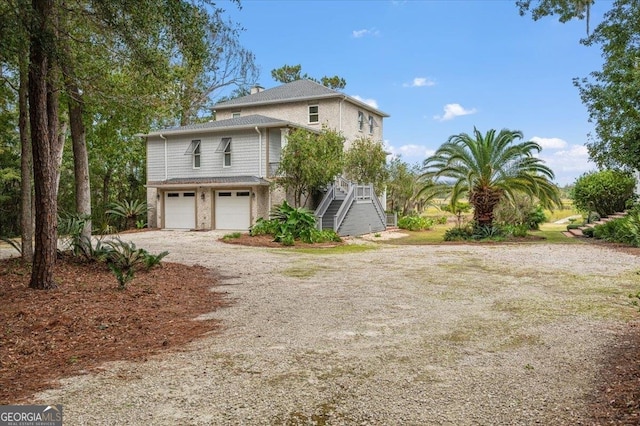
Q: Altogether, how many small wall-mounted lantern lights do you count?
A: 3